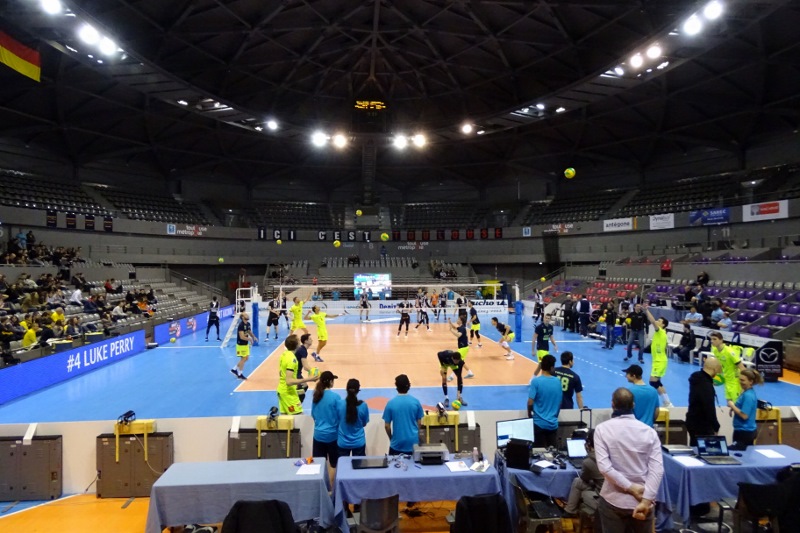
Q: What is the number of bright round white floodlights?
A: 13